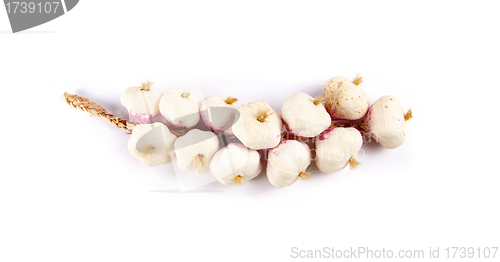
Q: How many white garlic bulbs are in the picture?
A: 12